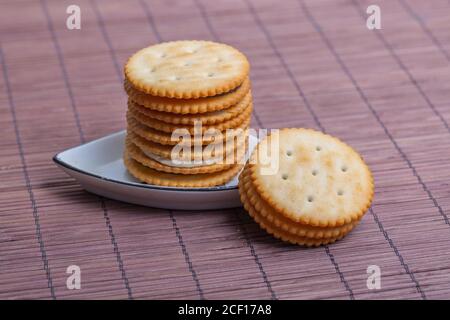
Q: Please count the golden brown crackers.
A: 11